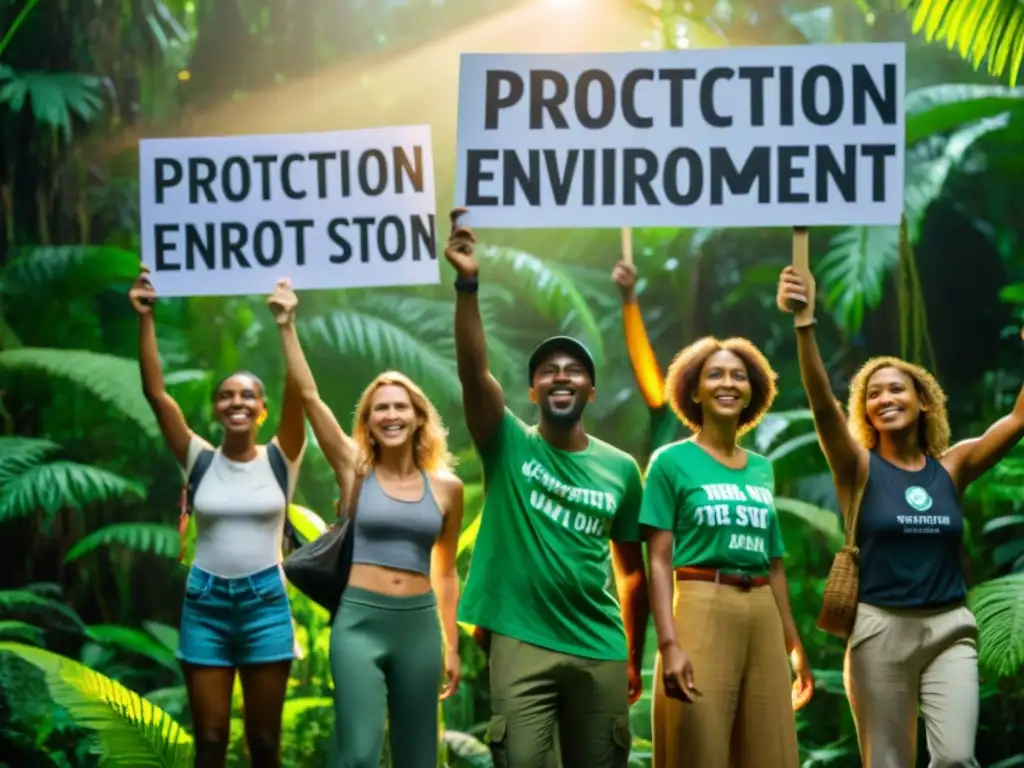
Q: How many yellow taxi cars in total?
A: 0